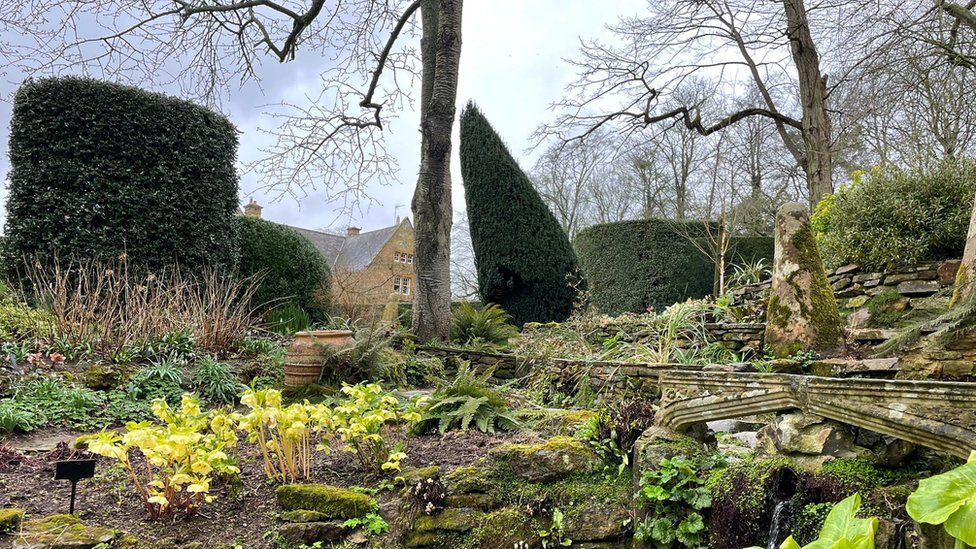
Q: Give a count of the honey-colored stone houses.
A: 1